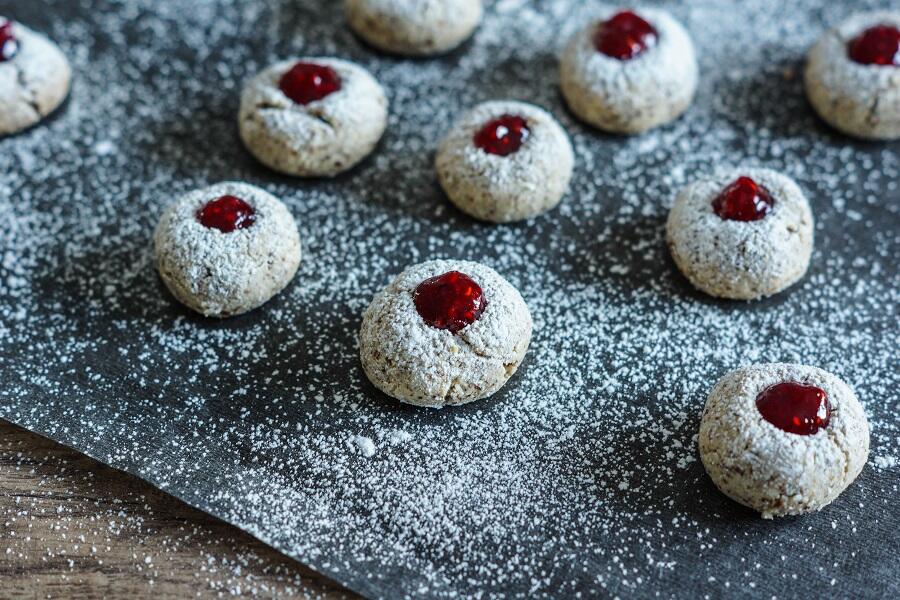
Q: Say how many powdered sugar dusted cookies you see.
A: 10